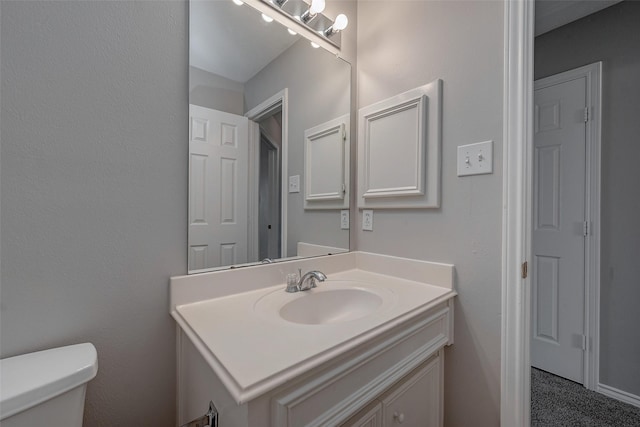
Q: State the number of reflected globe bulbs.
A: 4